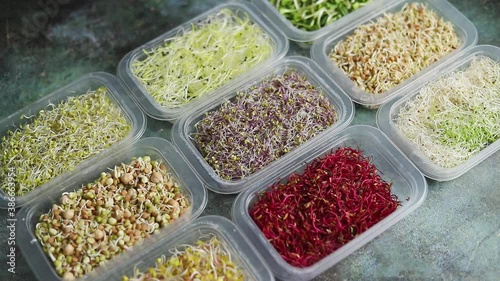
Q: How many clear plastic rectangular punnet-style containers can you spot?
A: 9